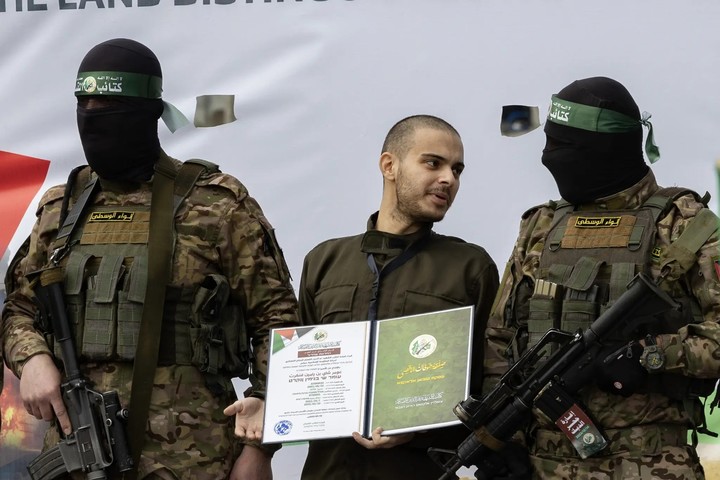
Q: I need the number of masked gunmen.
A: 2